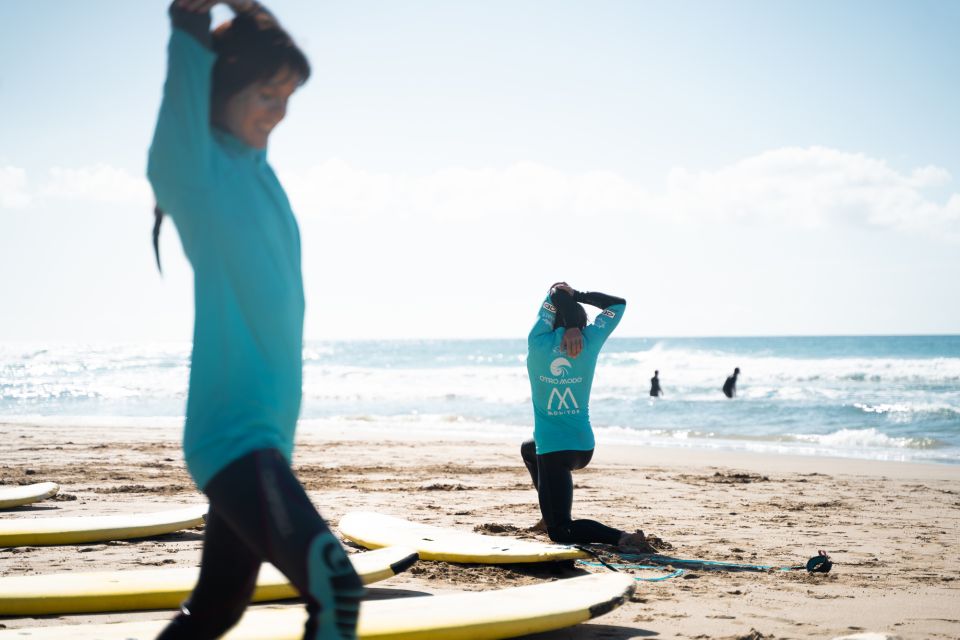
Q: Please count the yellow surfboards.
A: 5